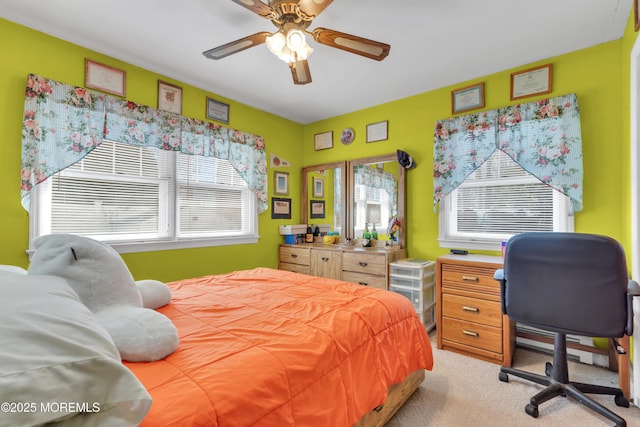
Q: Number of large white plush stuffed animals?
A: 1